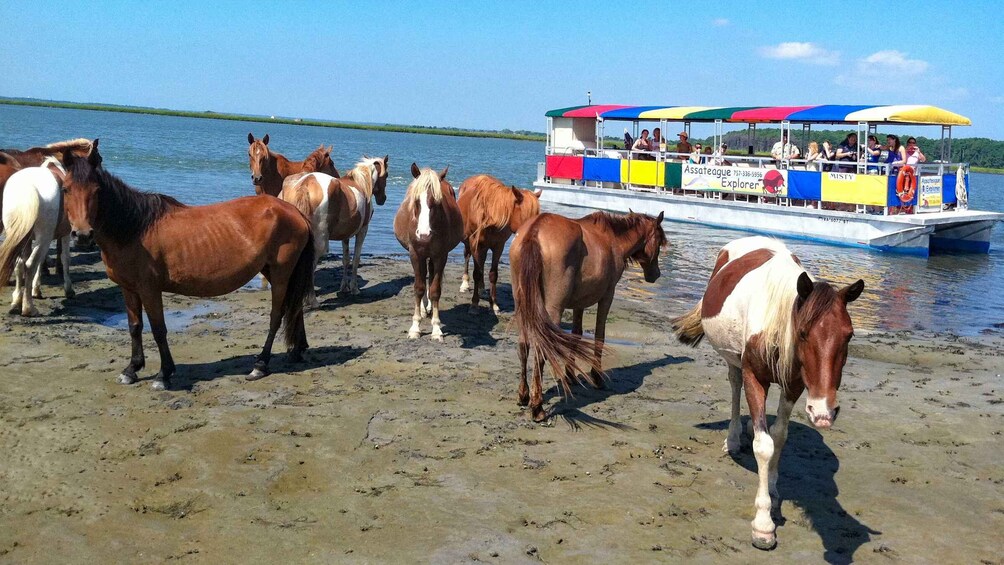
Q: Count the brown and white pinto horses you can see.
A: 3